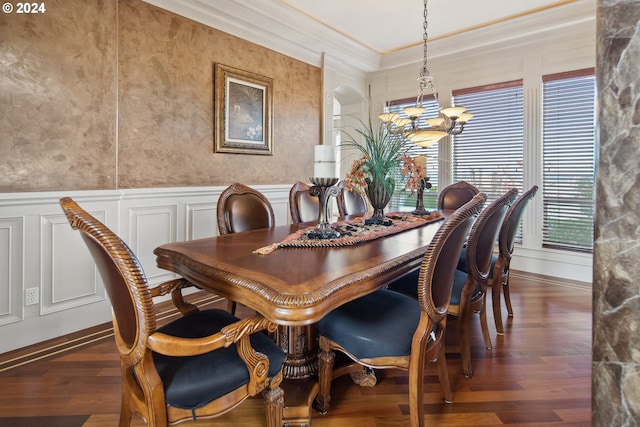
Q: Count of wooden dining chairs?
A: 8